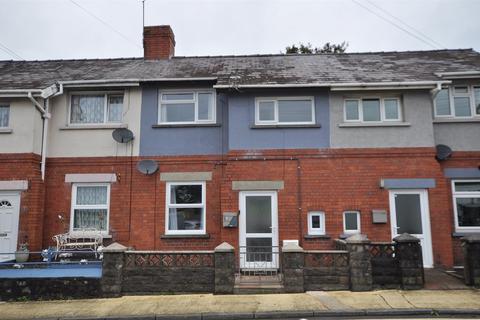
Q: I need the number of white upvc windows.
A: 11